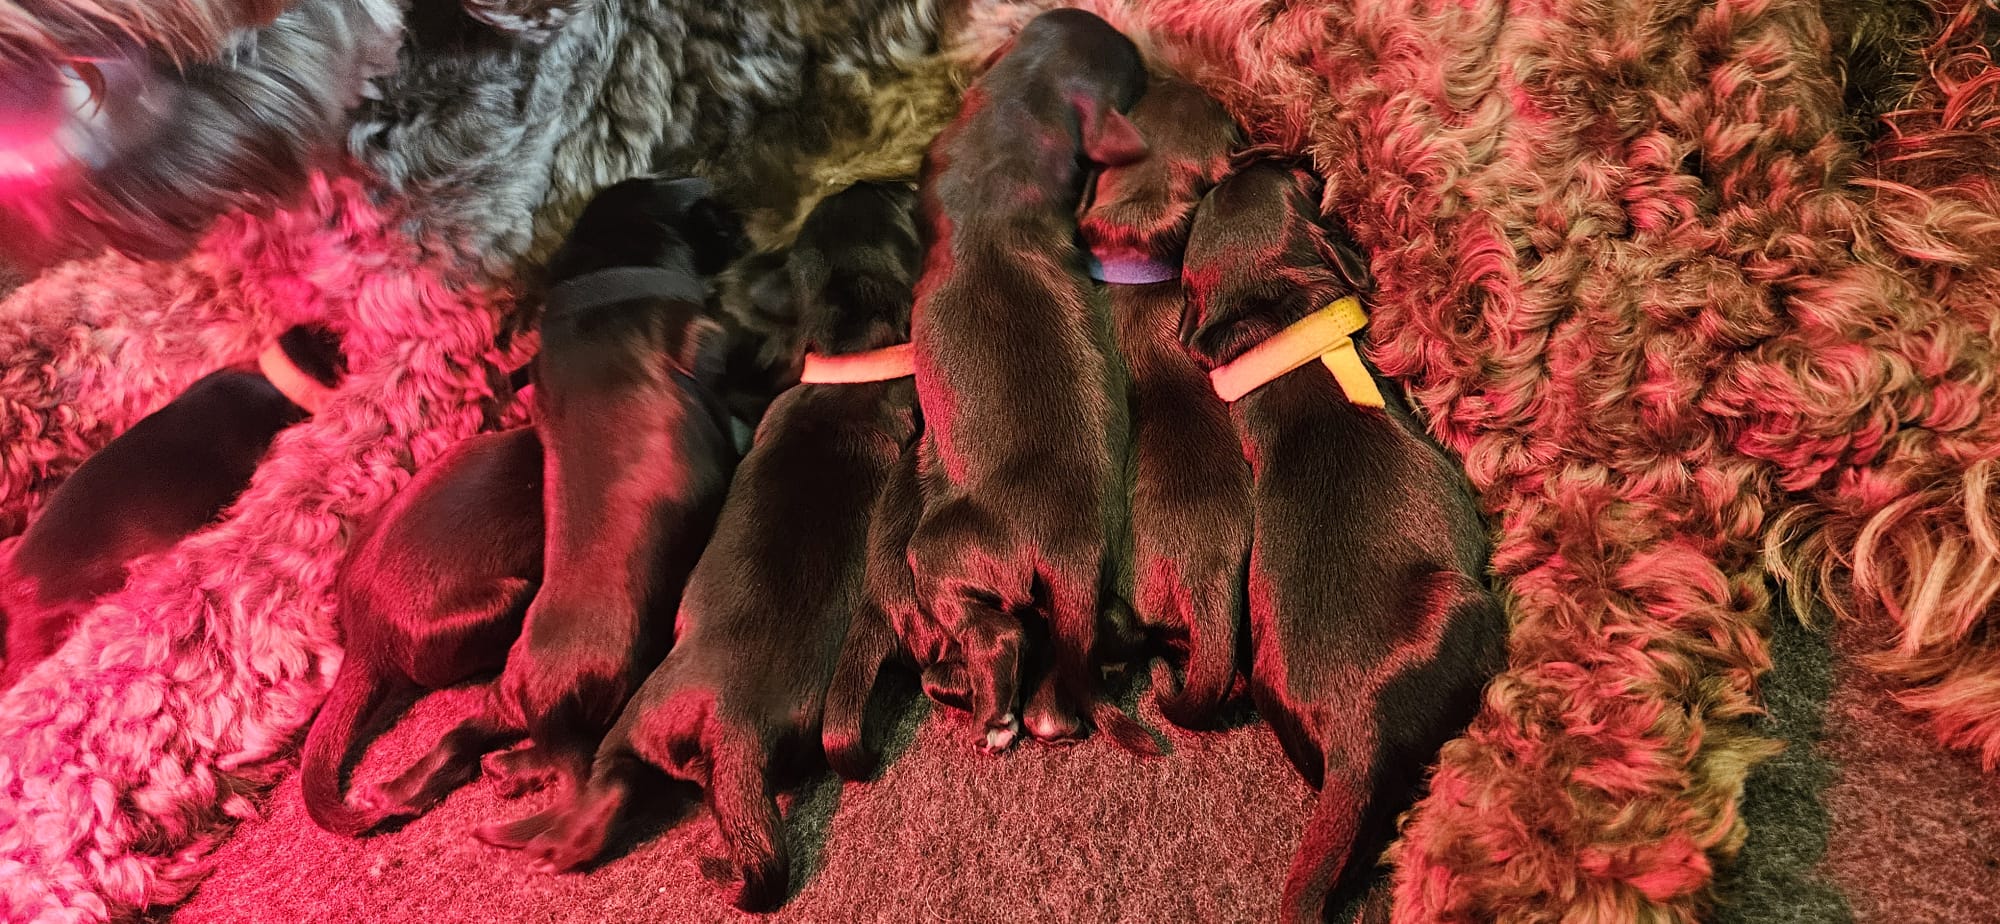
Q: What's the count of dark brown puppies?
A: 8